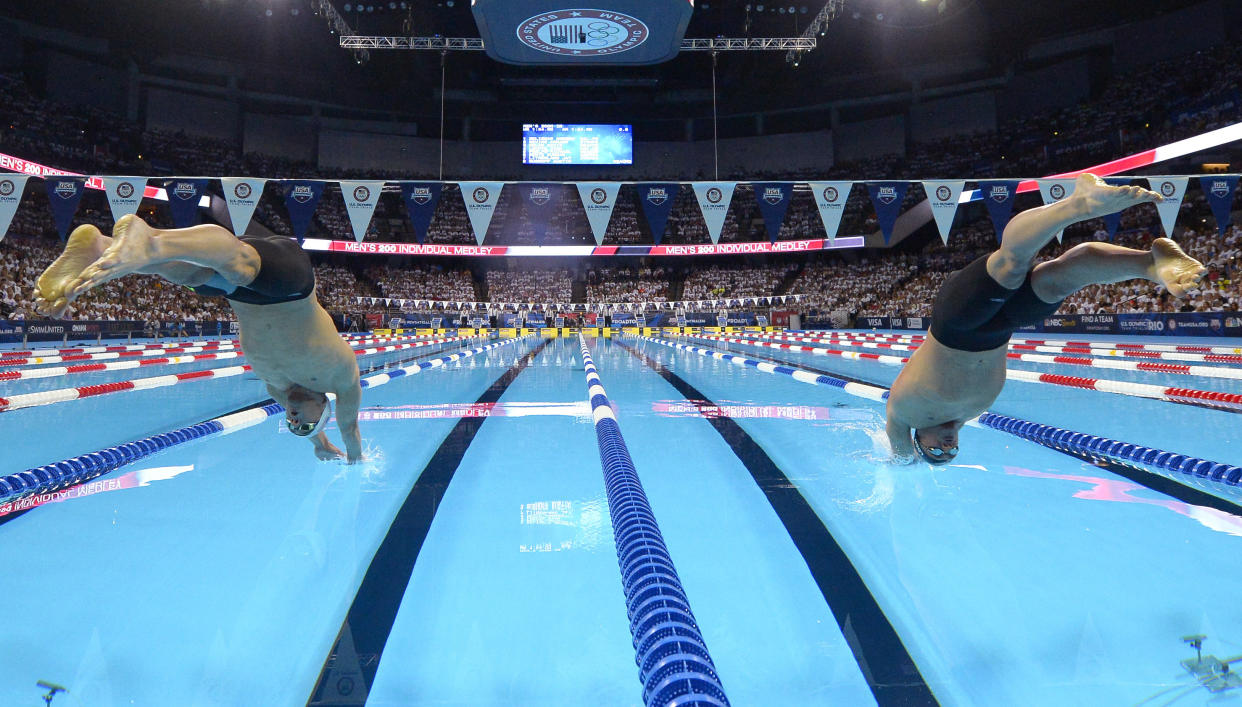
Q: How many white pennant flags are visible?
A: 11